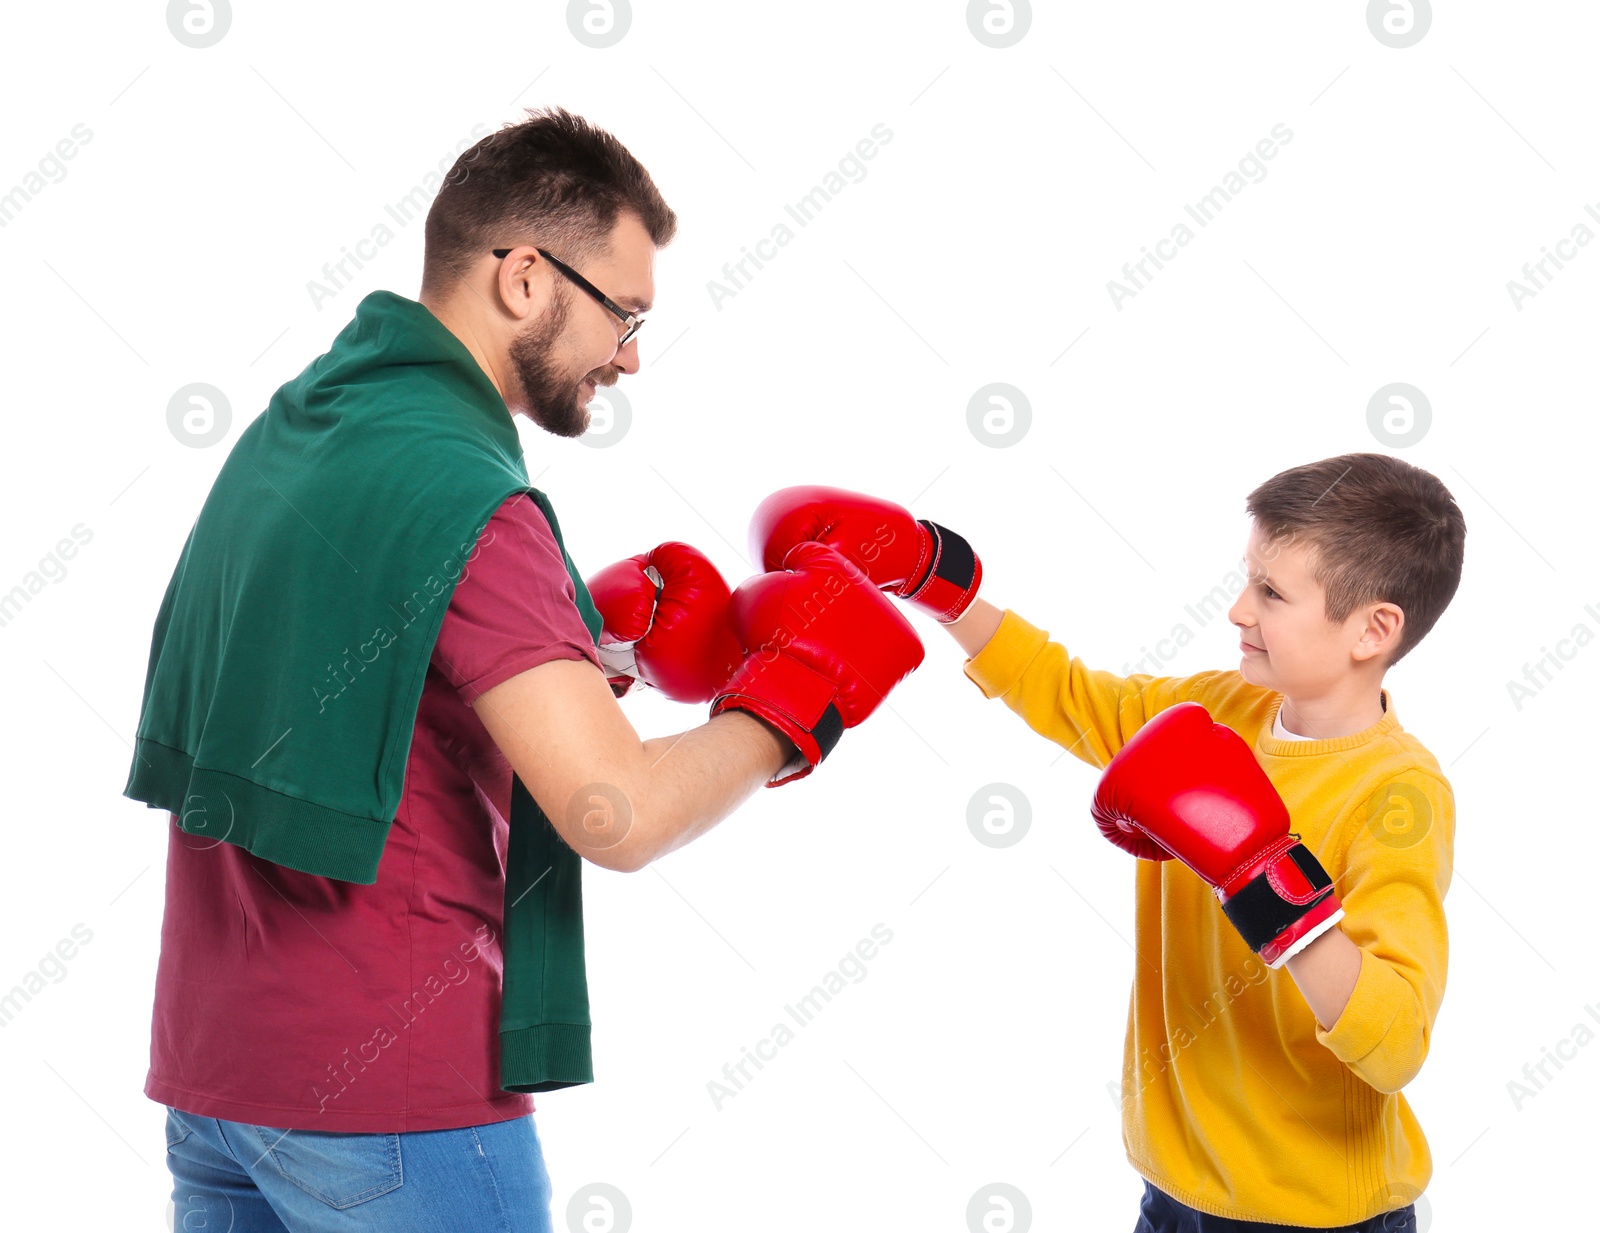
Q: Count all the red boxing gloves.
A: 4